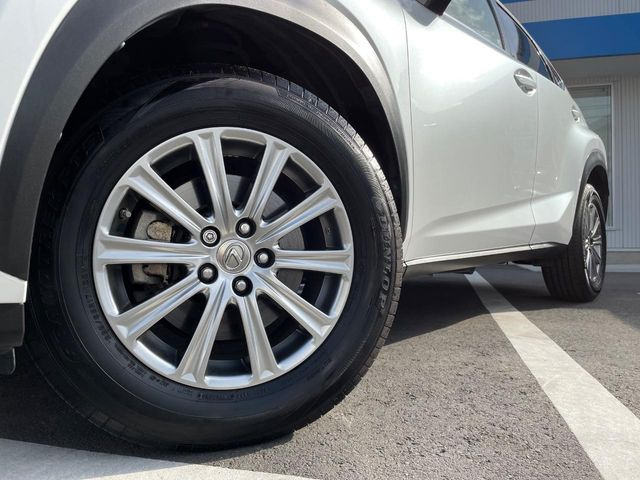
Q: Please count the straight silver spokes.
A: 10